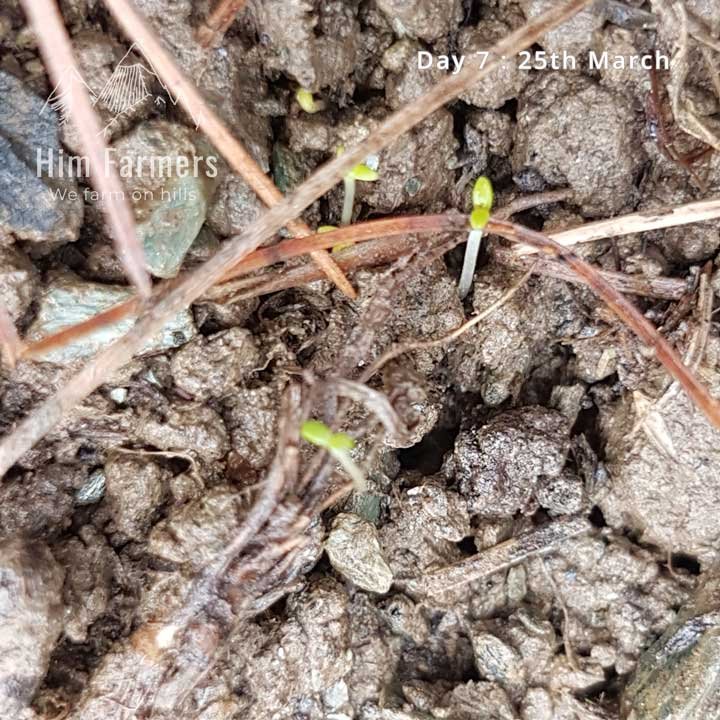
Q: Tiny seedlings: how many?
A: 5